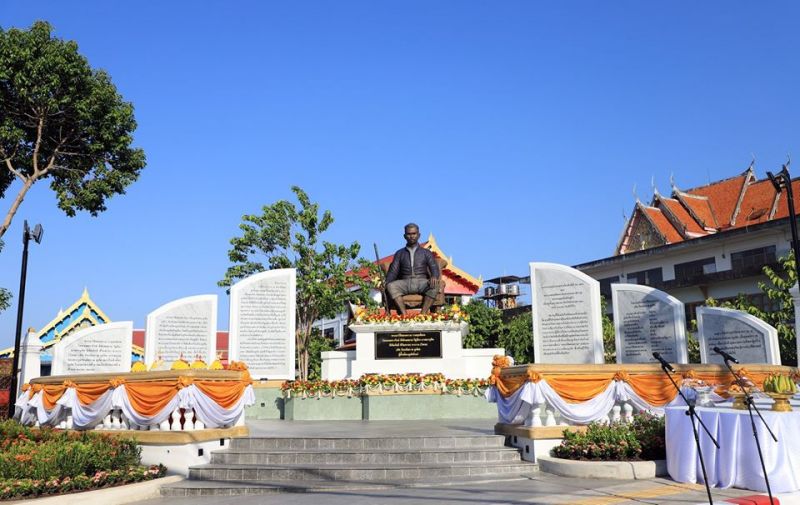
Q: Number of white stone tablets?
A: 6